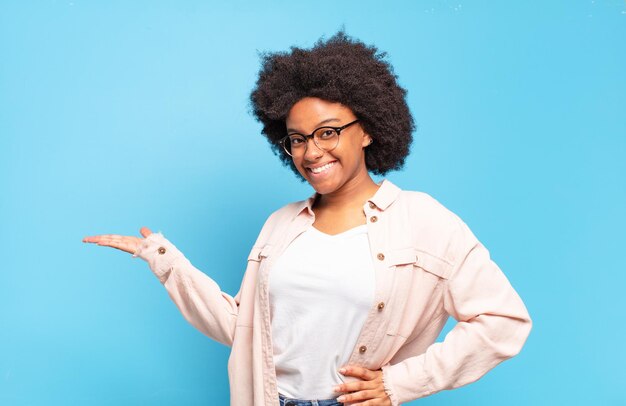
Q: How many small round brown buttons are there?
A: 6